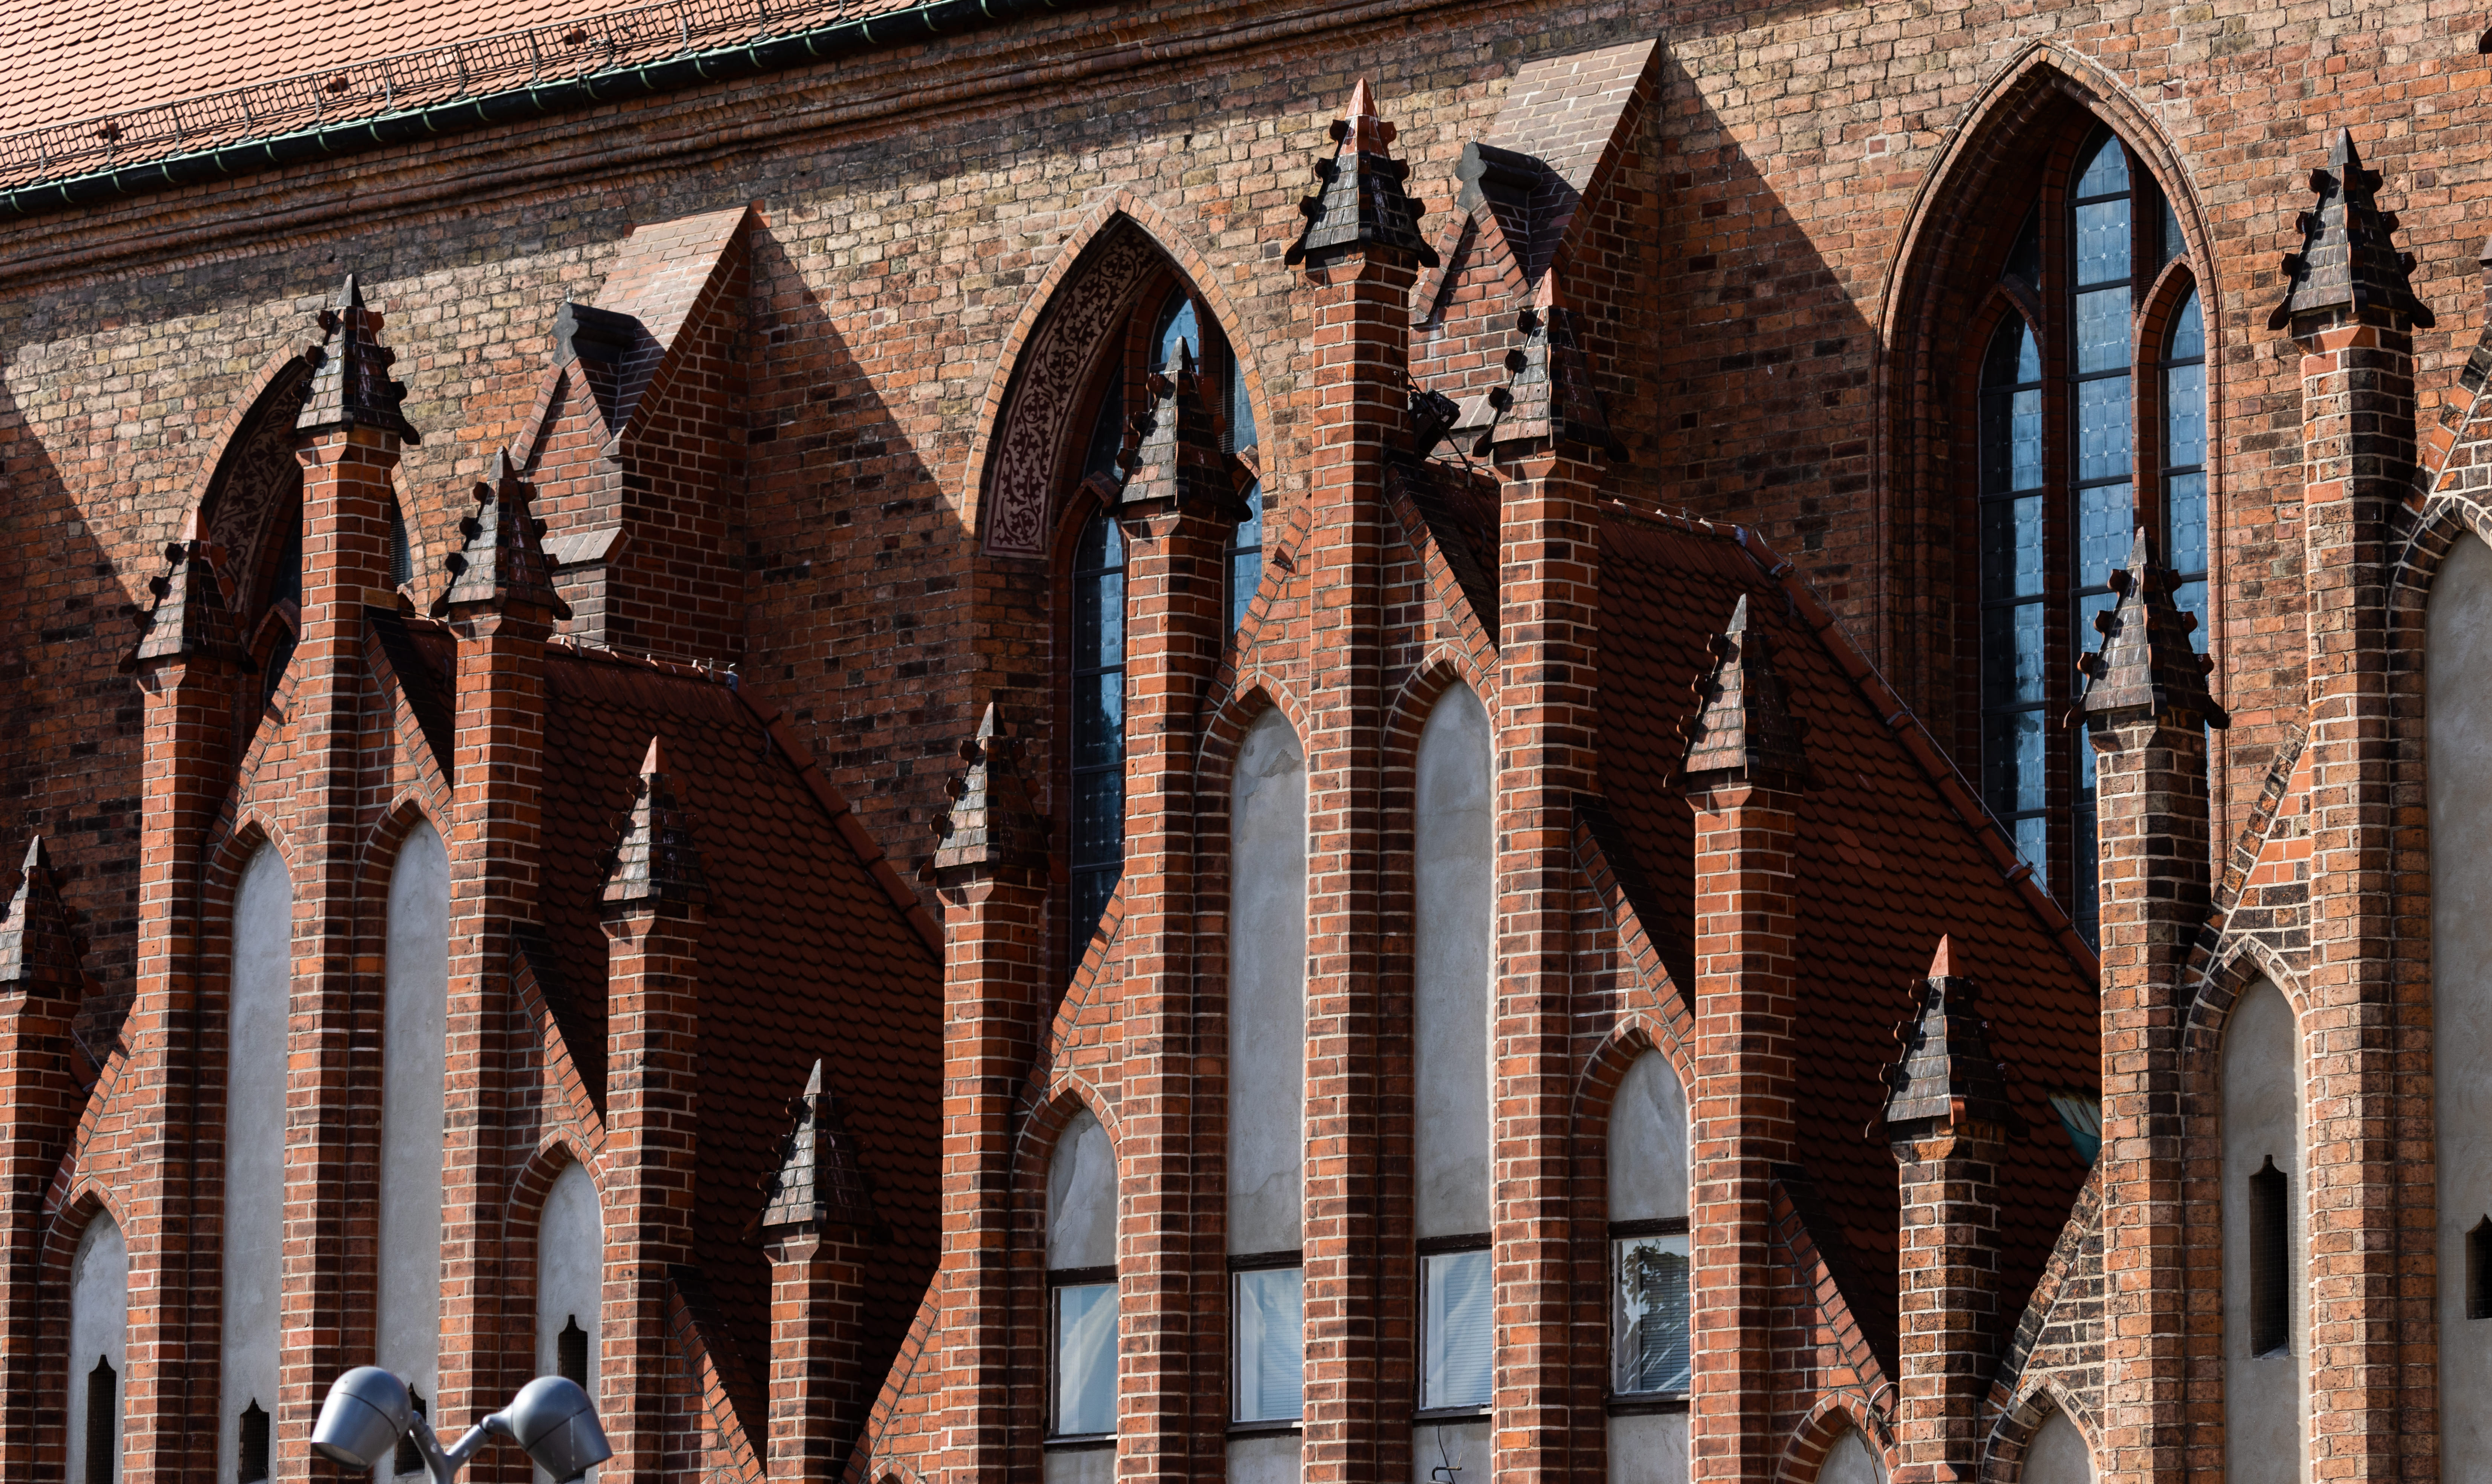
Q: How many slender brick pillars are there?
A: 14